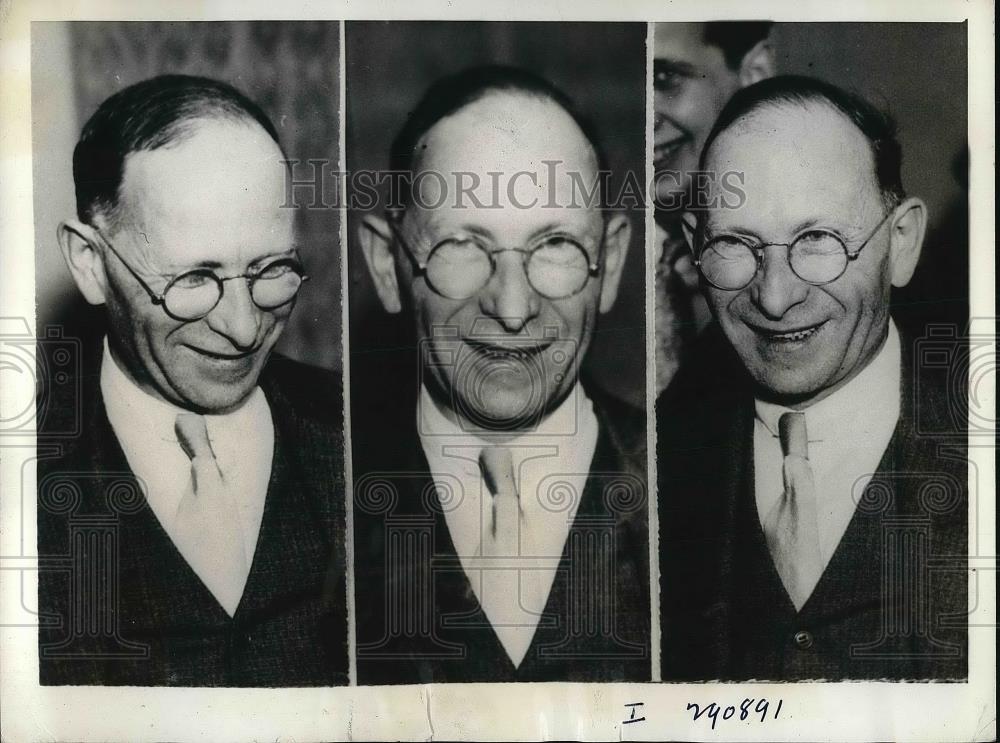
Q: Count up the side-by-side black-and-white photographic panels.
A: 3